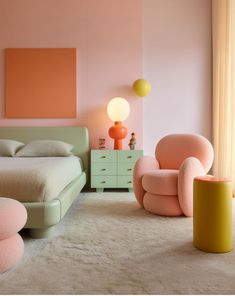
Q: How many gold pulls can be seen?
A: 6